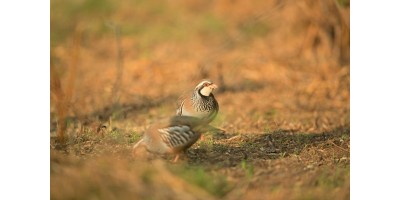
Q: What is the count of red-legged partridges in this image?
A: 2